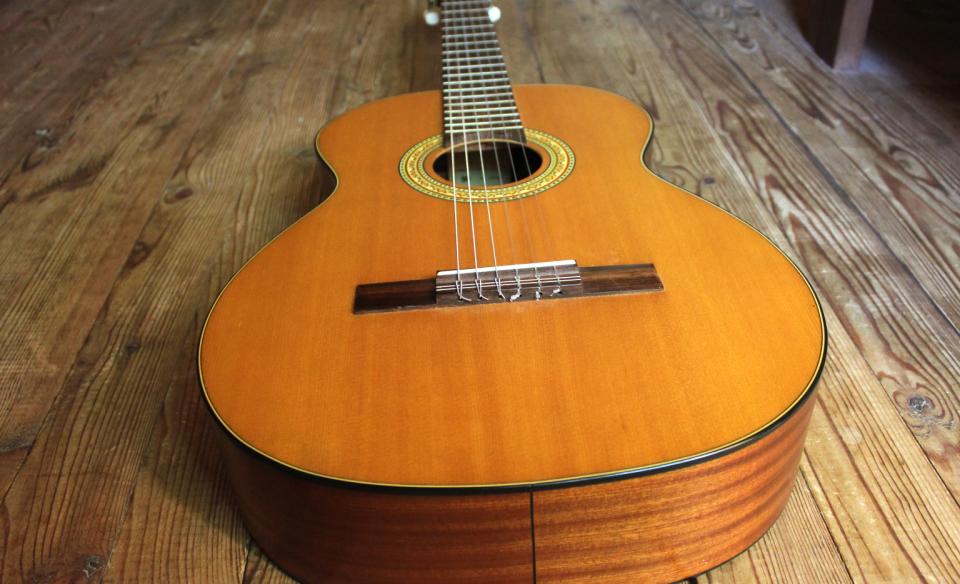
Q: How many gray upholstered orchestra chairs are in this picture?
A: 0